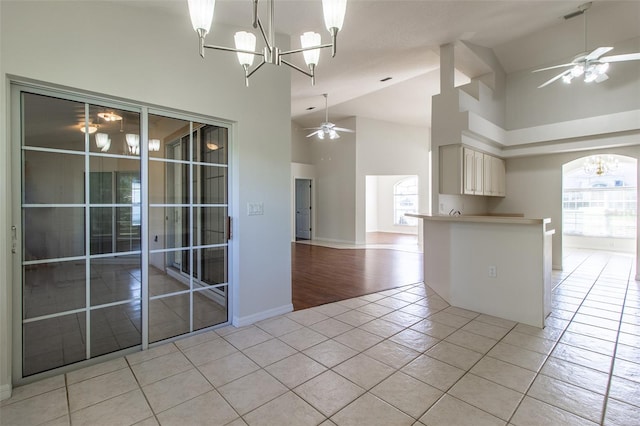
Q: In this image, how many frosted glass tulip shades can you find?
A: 4